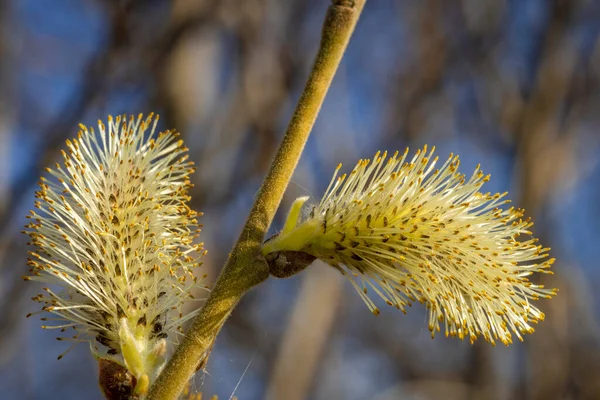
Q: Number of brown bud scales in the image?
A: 2